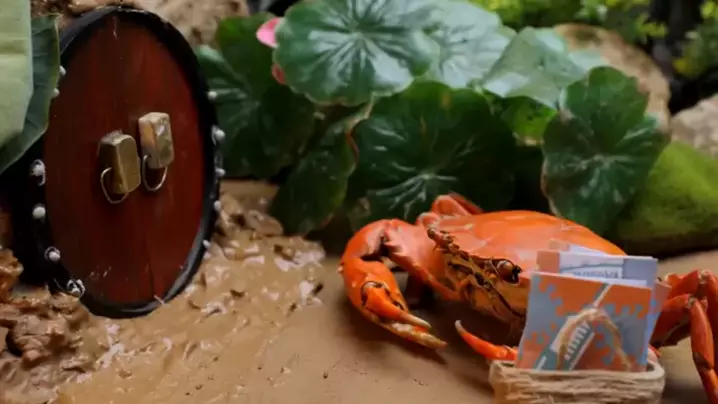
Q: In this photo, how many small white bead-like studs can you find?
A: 11